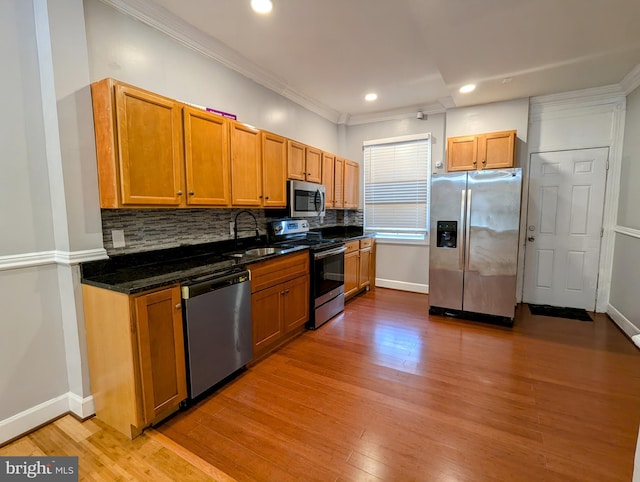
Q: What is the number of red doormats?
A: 0